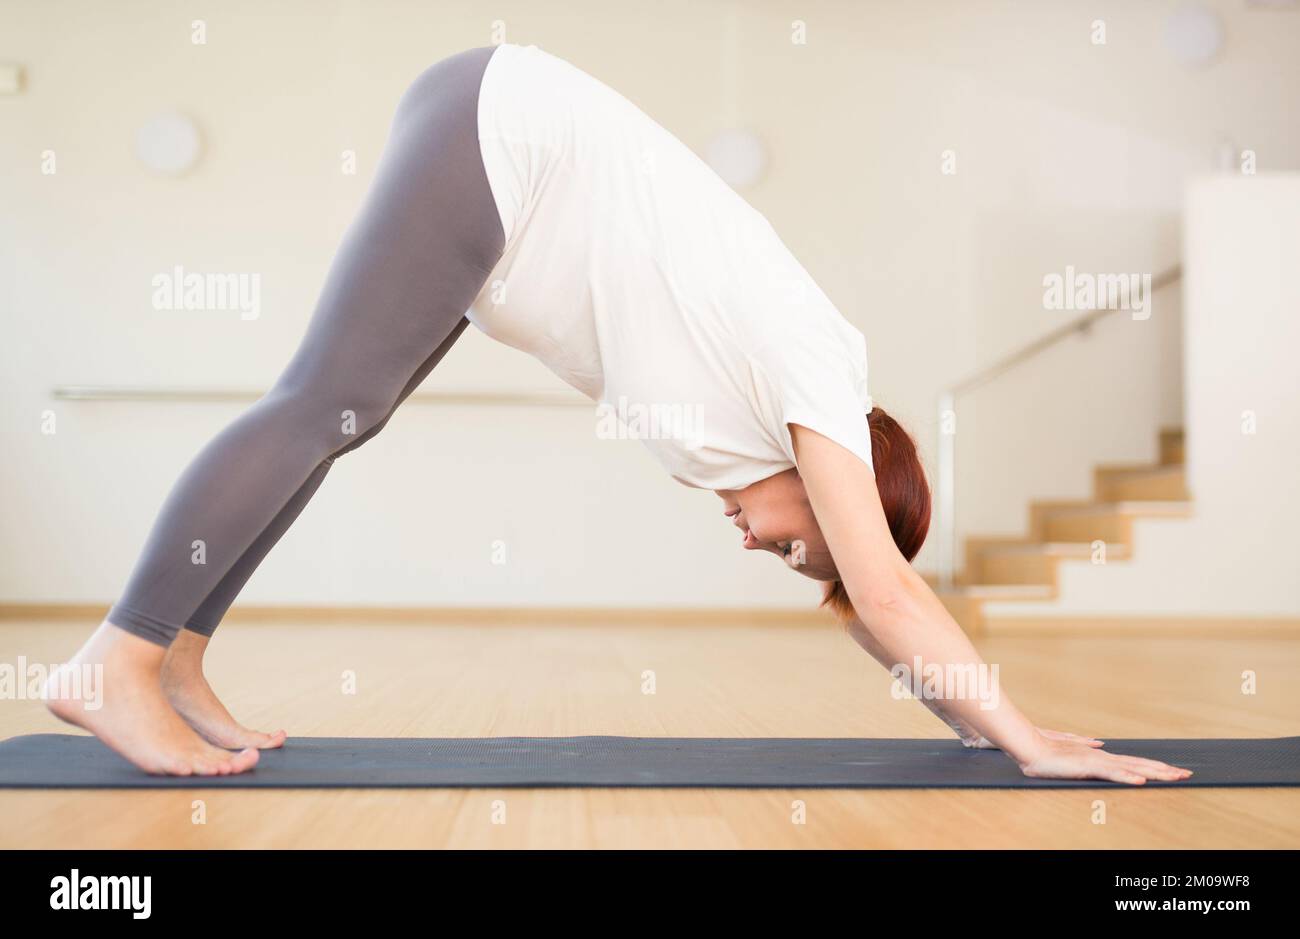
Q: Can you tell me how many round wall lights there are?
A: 3